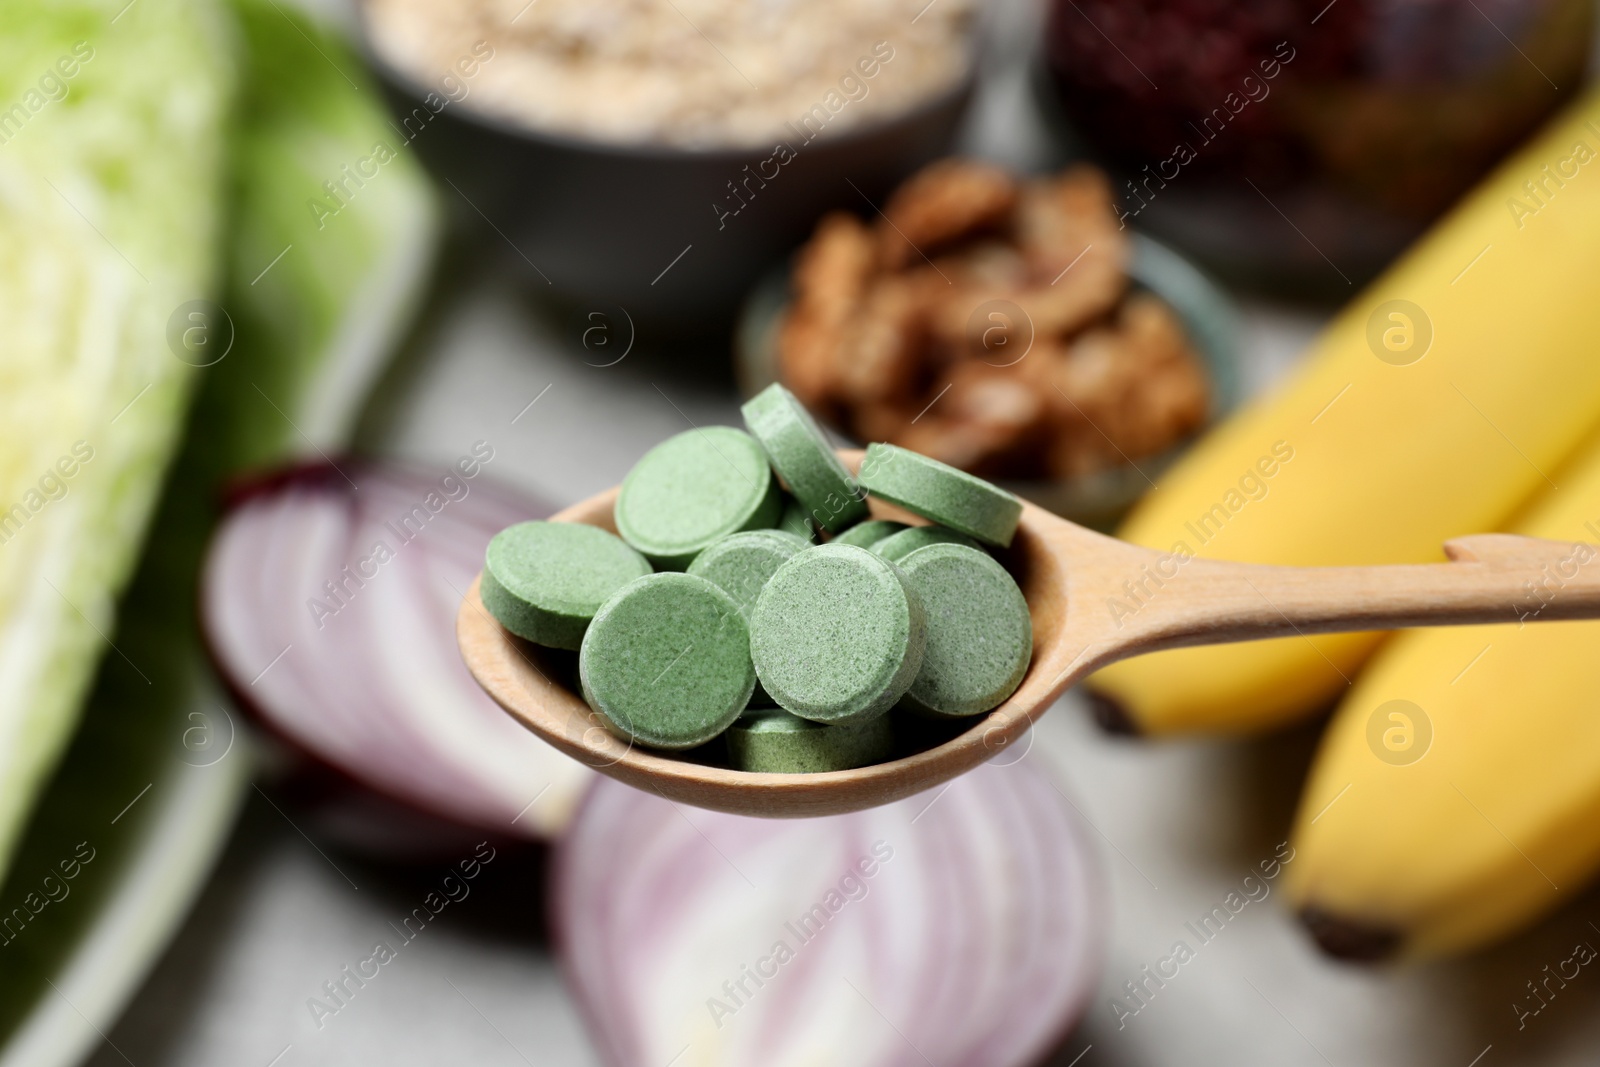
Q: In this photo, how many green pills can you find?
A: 12